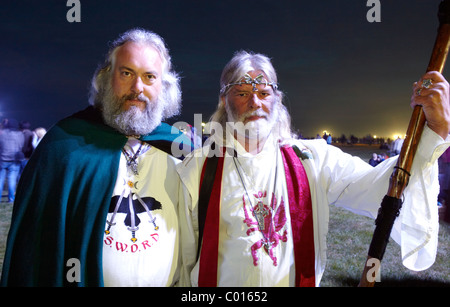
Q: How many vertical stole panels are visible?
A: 2